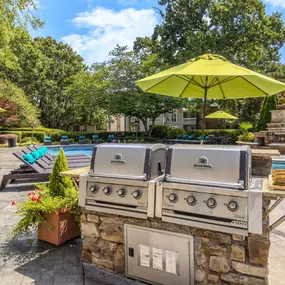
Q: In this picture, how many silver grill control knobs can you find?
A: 8